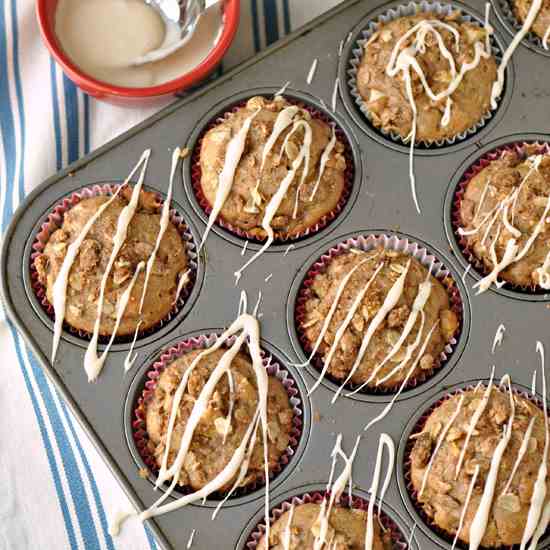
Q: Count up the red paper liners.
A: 7